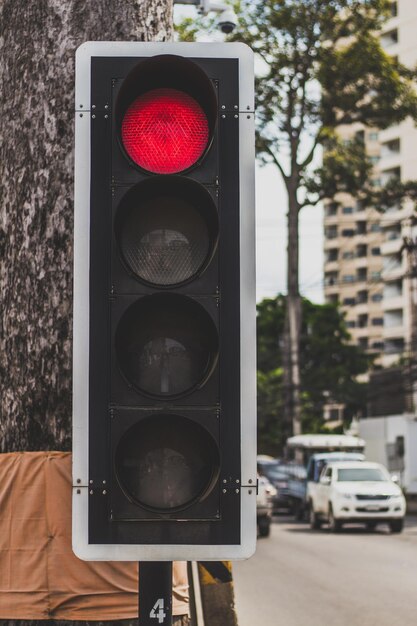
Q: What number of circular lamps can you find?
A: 4